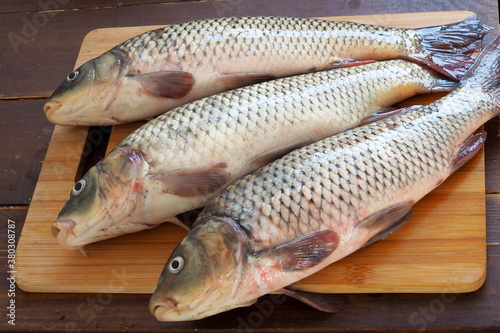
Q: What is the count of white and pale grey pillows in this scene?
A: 0